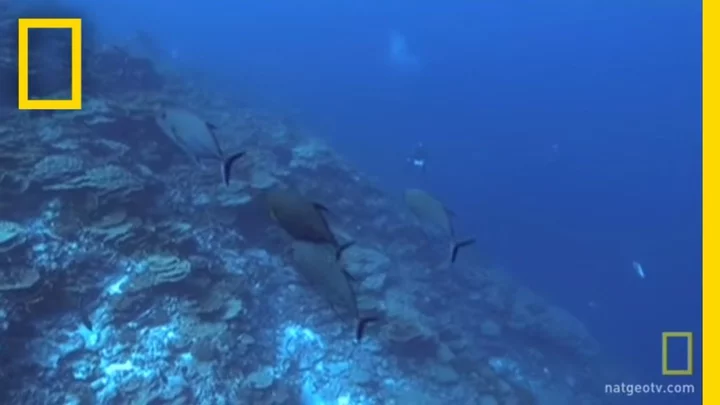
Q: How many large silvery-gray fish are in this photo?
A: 4